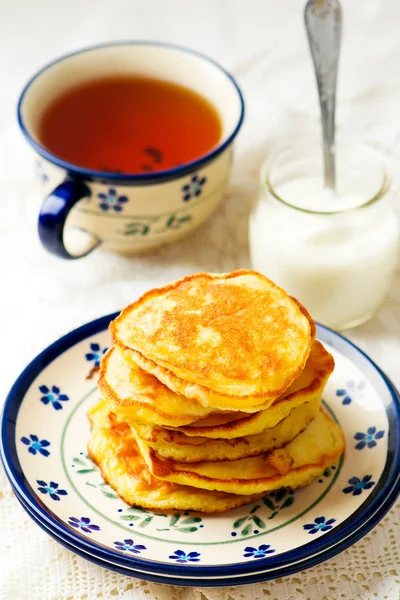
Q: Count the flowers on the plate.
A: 12